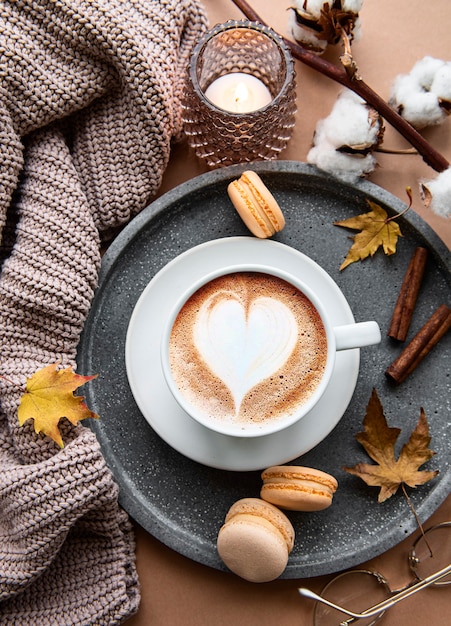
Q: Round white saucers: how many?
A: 1